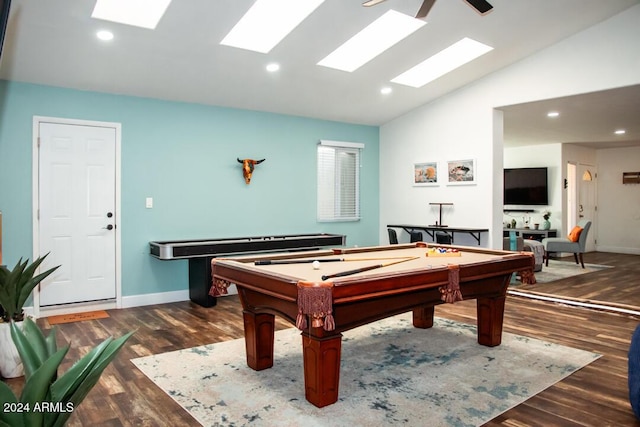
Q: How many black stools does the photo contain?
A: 3